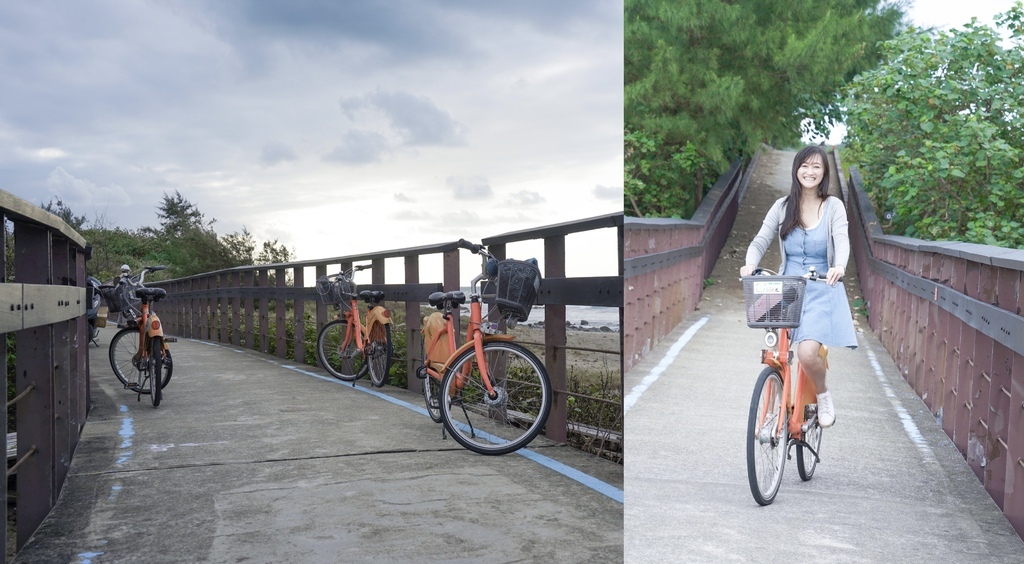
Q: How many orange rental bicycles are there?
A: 4